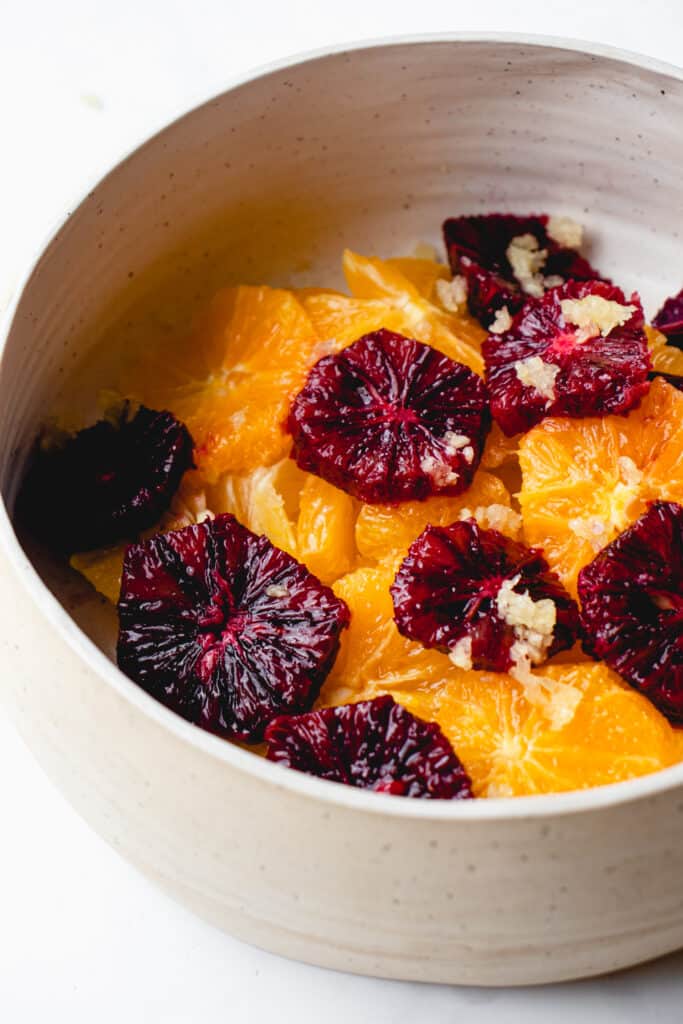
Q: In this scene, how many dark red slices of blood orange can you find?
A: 9